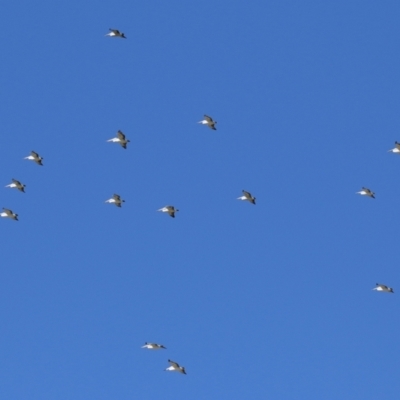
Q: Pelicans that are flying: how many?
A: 14